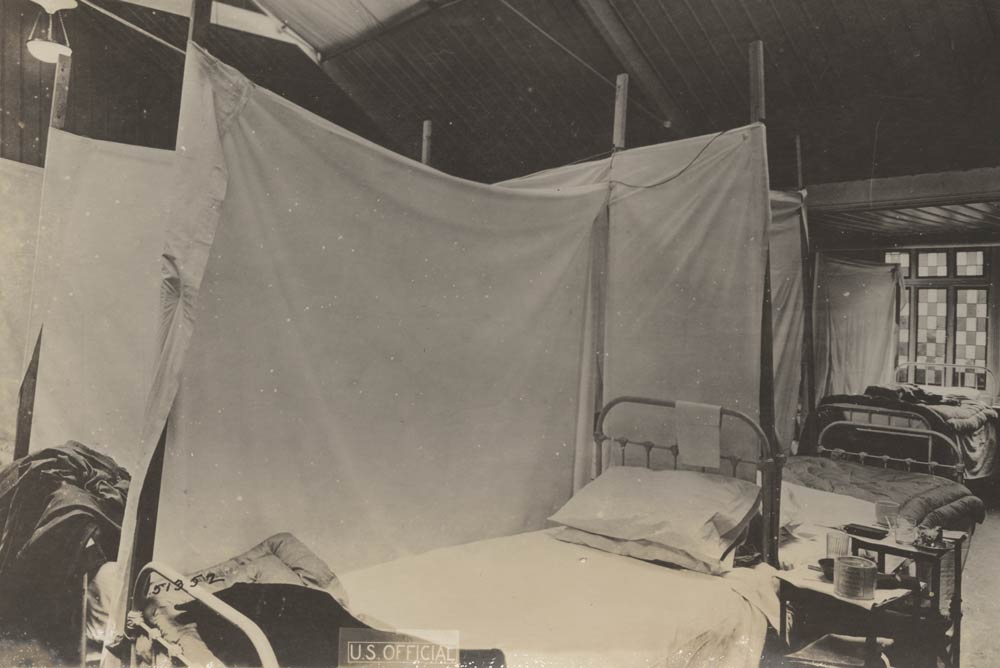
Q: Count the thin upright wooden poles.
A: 6